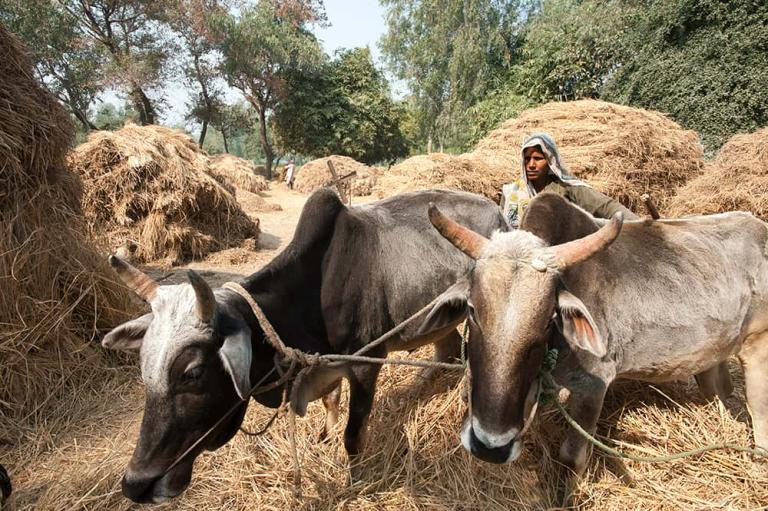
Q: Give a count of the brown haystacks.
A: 7